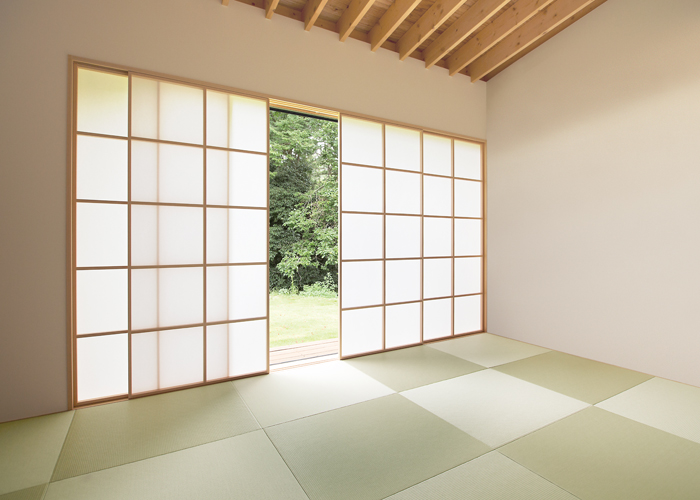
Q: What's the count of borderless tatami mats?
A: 13